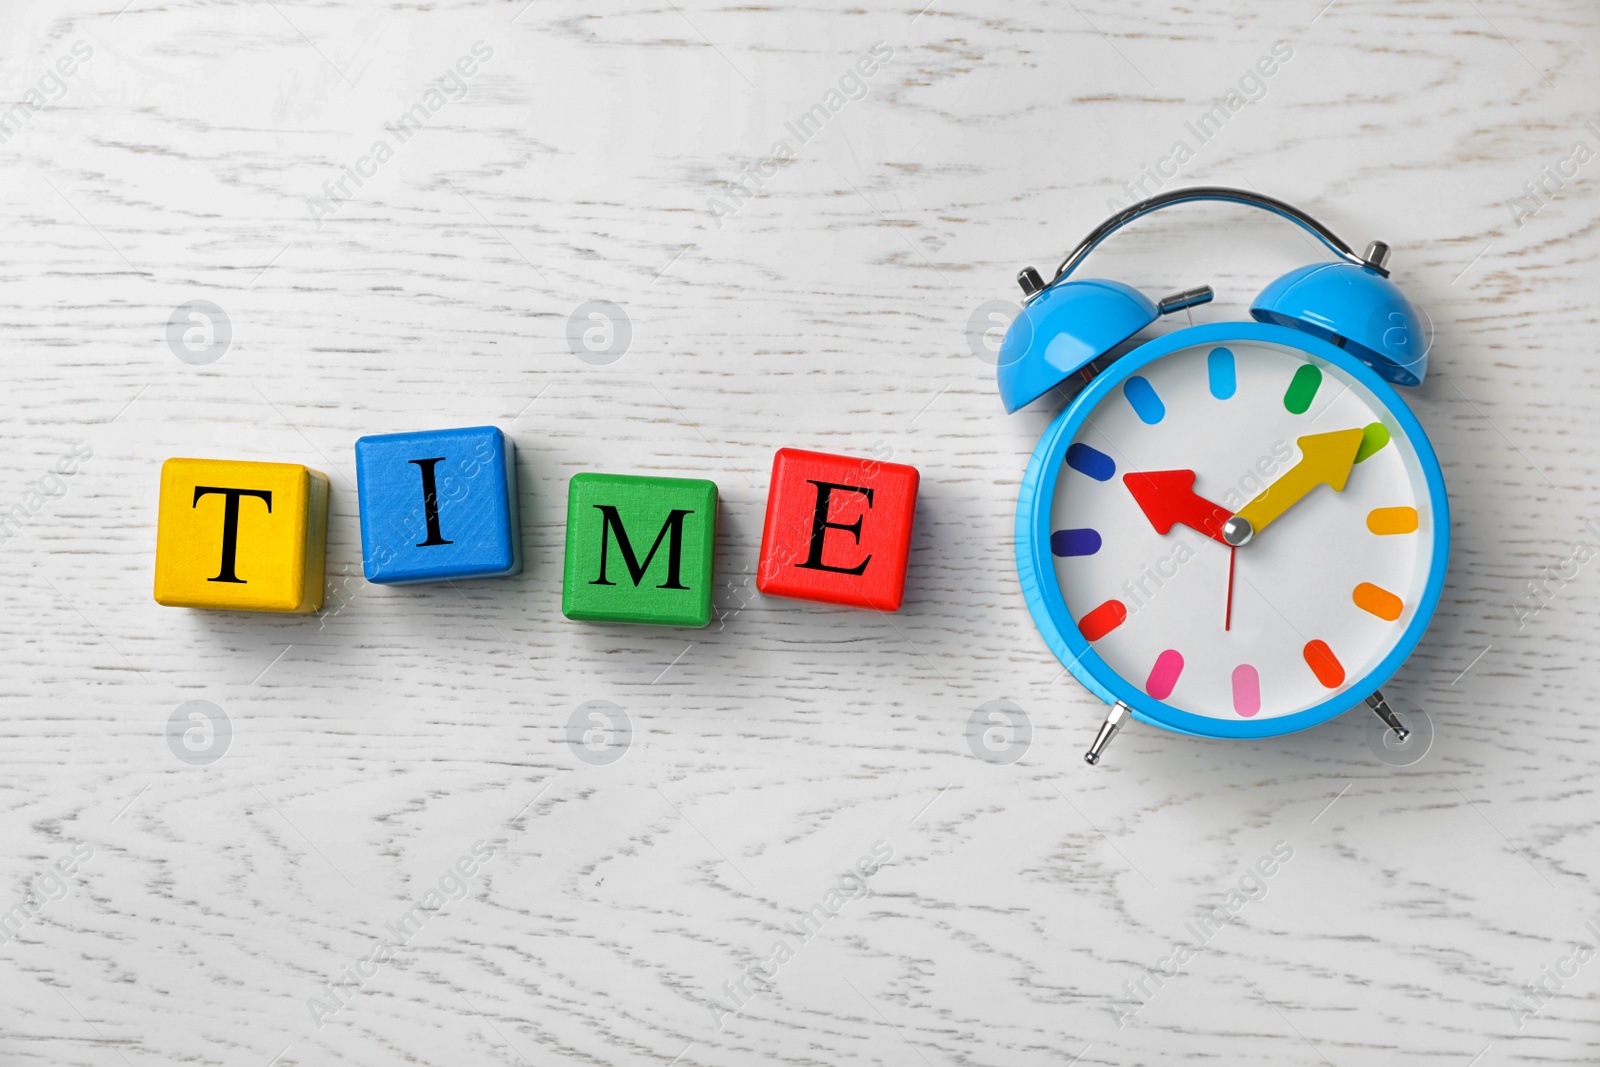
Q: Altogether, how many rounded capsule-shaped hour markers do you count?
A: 12